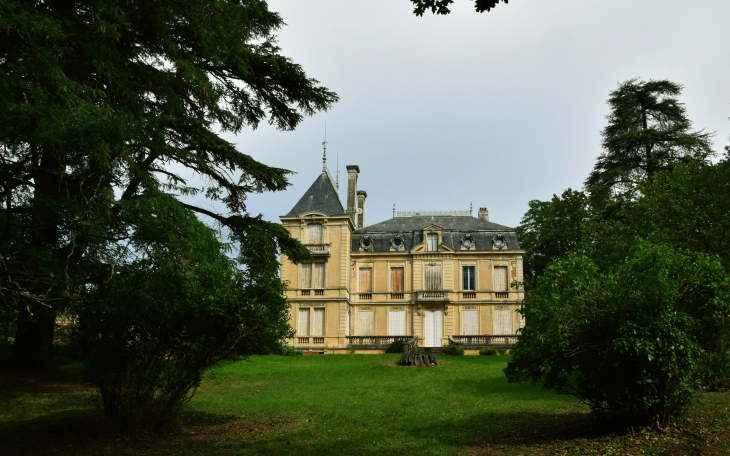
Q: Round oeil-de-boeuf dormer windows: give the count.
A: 4